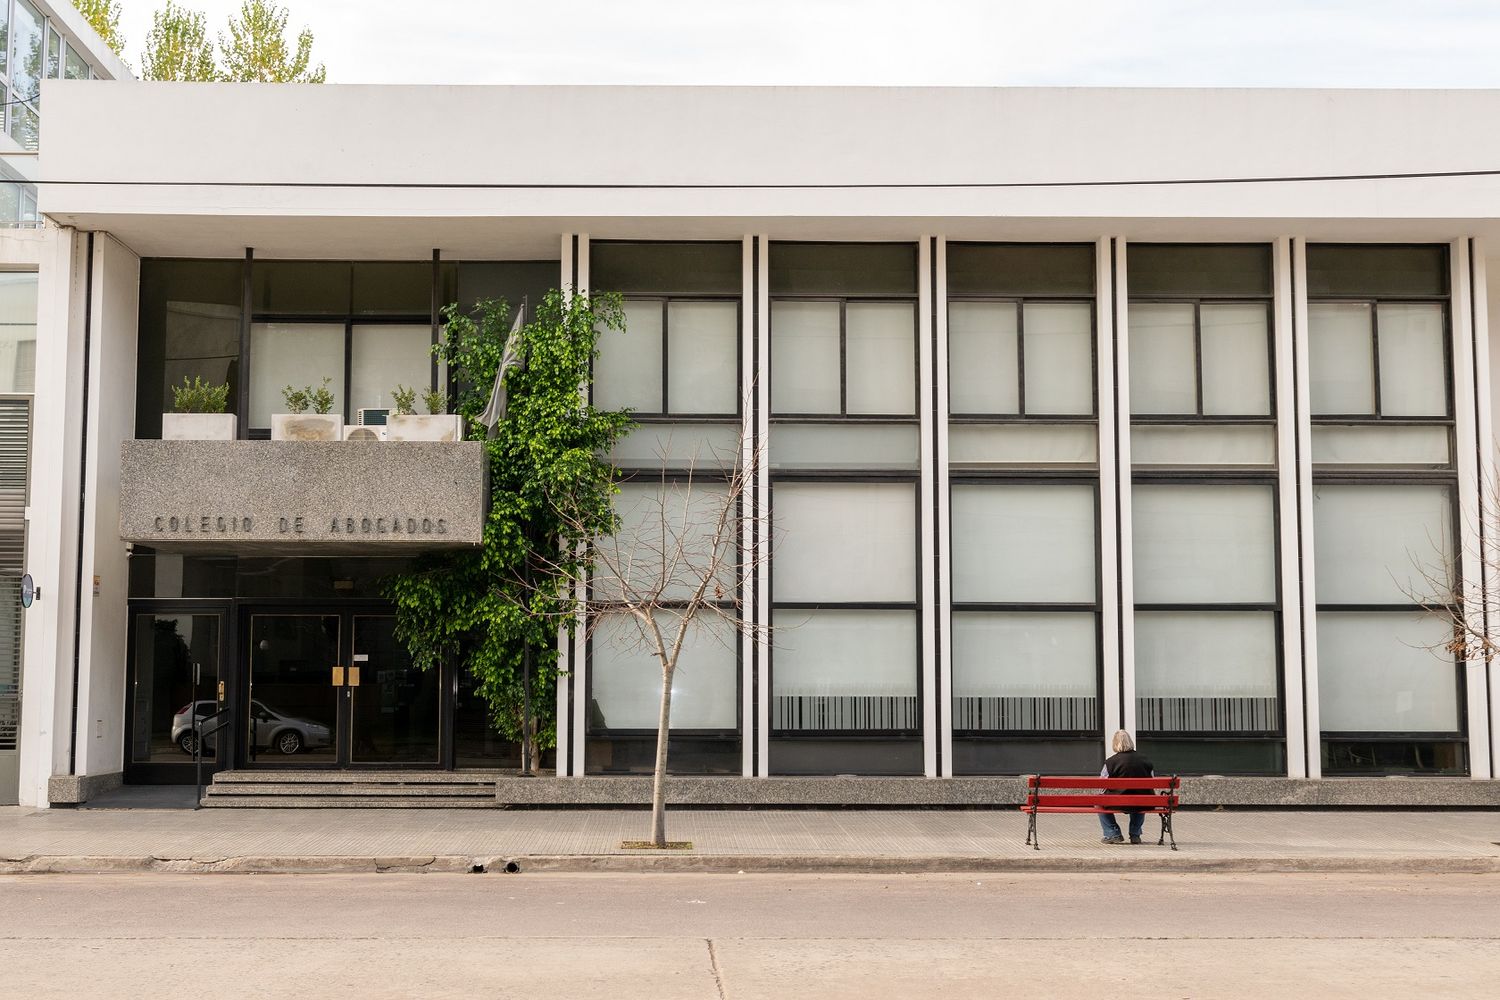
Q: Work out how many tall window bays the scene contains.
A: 5